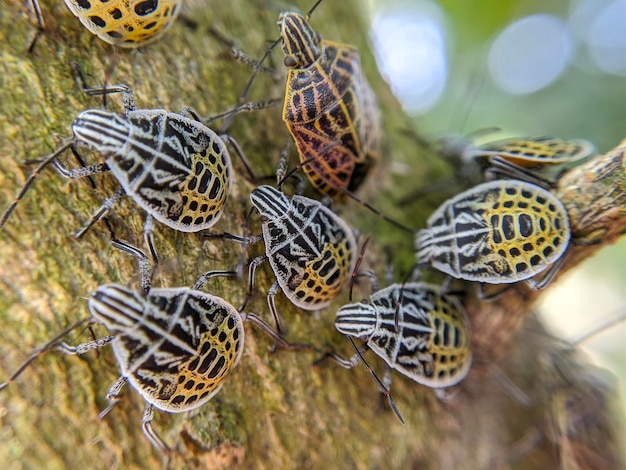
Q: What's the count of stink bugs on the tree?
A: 8